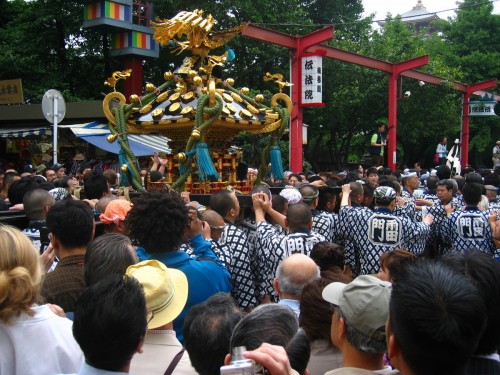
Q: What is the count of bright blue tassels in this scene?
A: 3